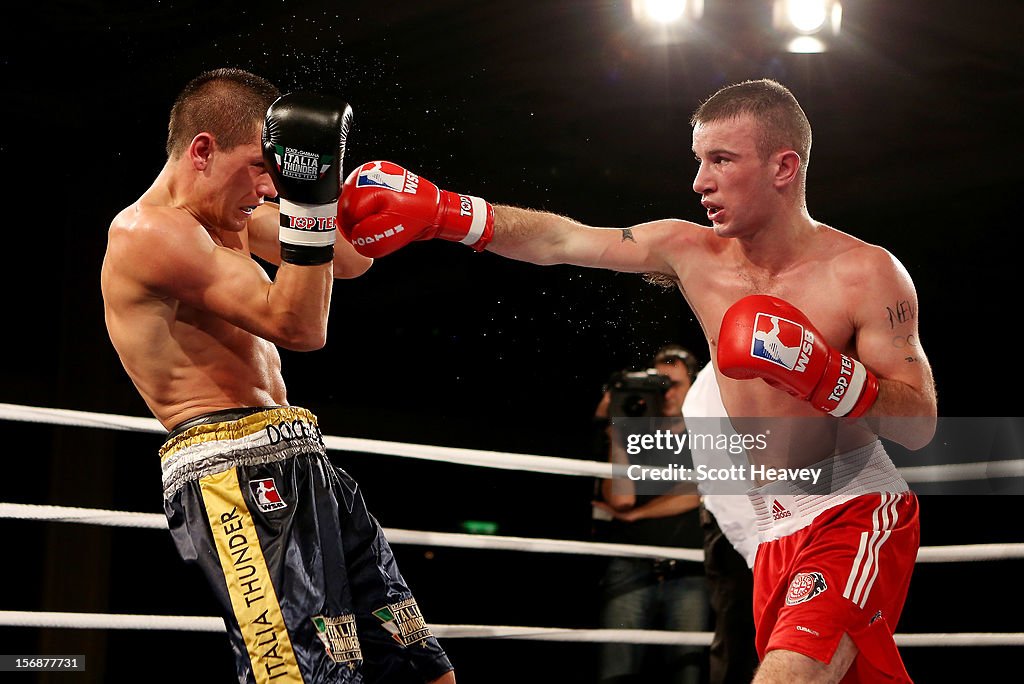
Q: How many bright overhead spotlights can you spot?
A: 2